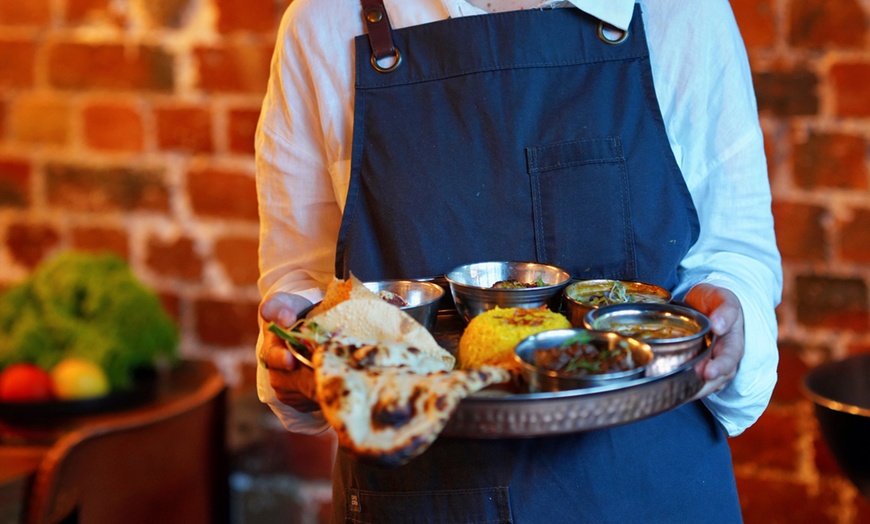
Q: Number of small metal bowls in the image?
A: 5